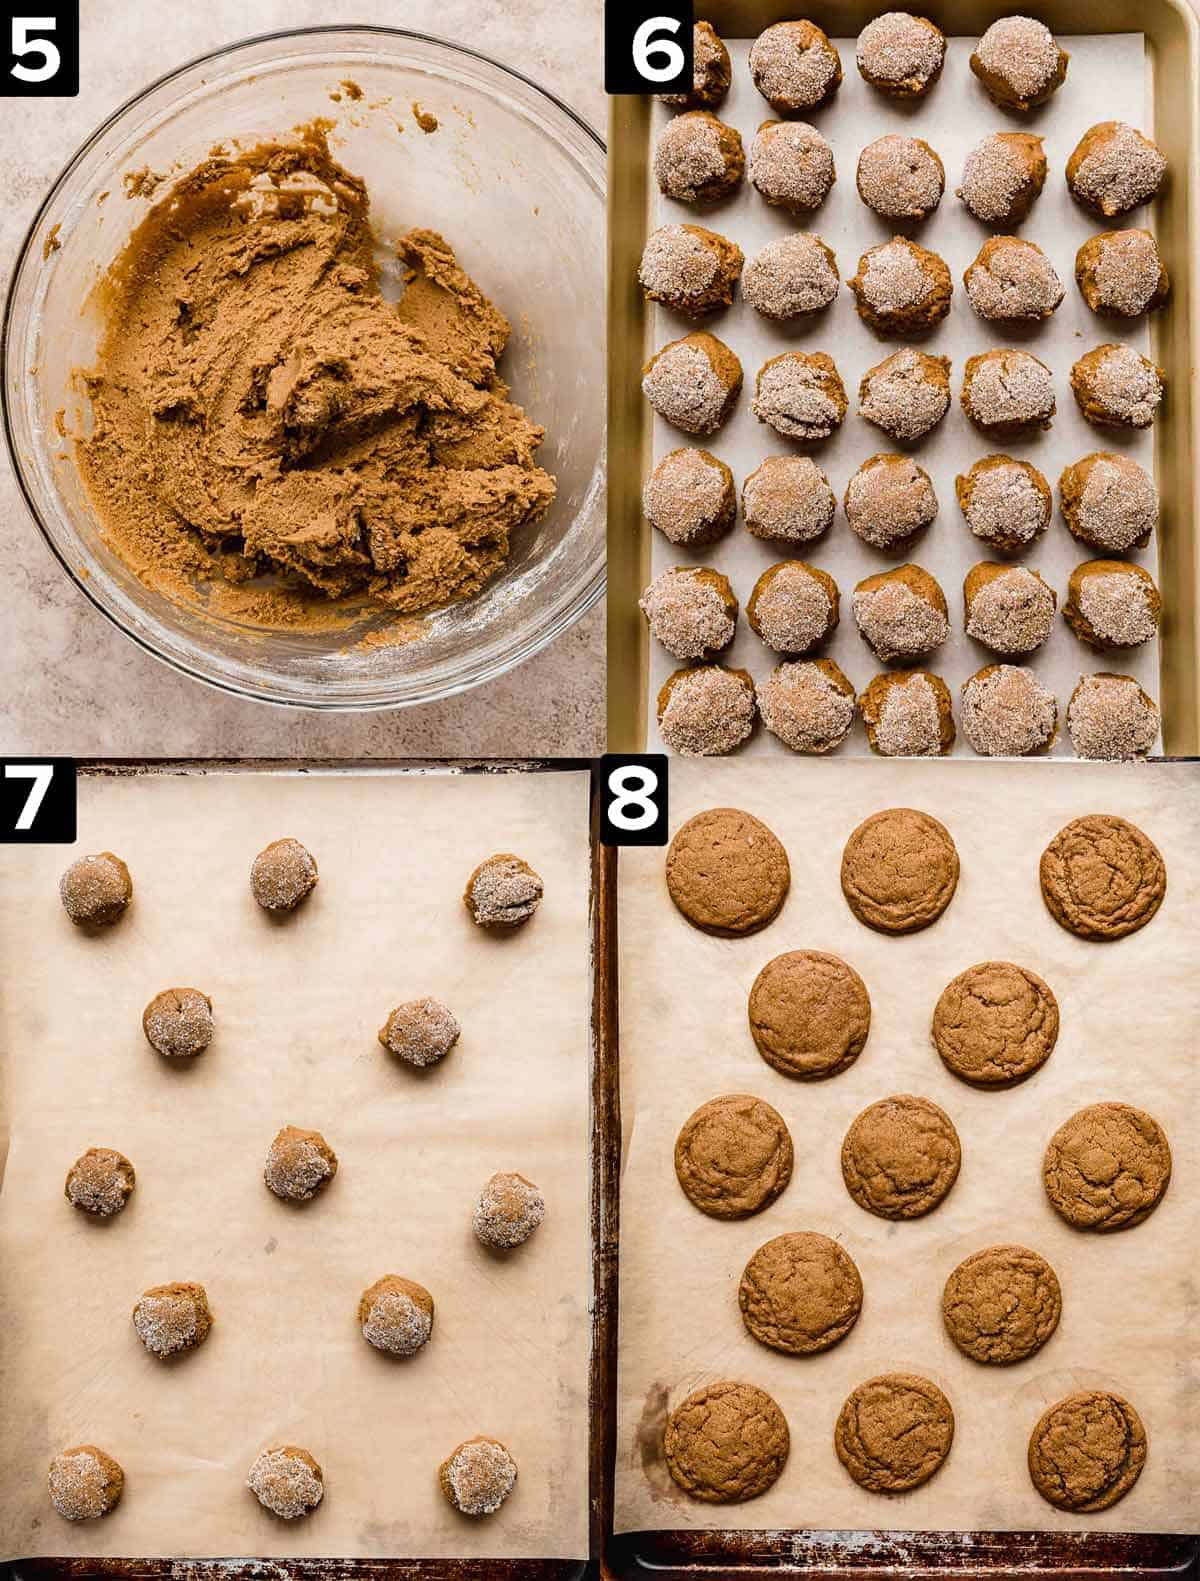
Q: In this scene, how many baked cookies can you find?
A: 13